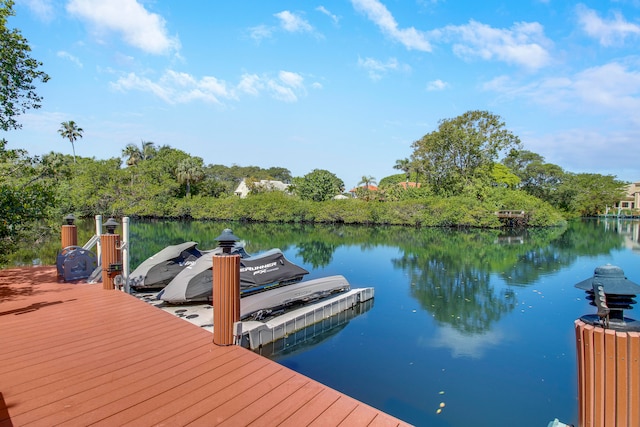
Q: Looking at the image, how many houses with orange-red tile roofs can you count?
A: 2